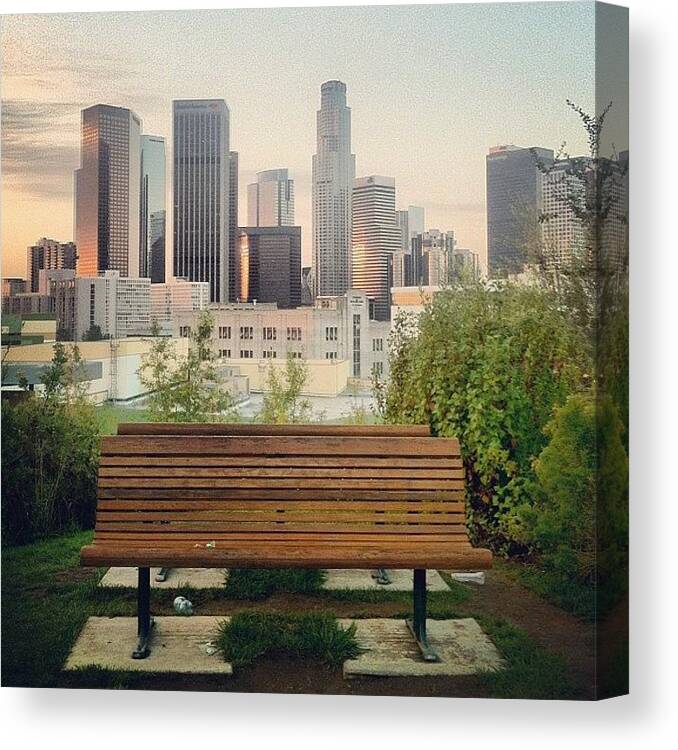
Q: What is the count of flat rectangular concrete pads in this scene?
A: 4